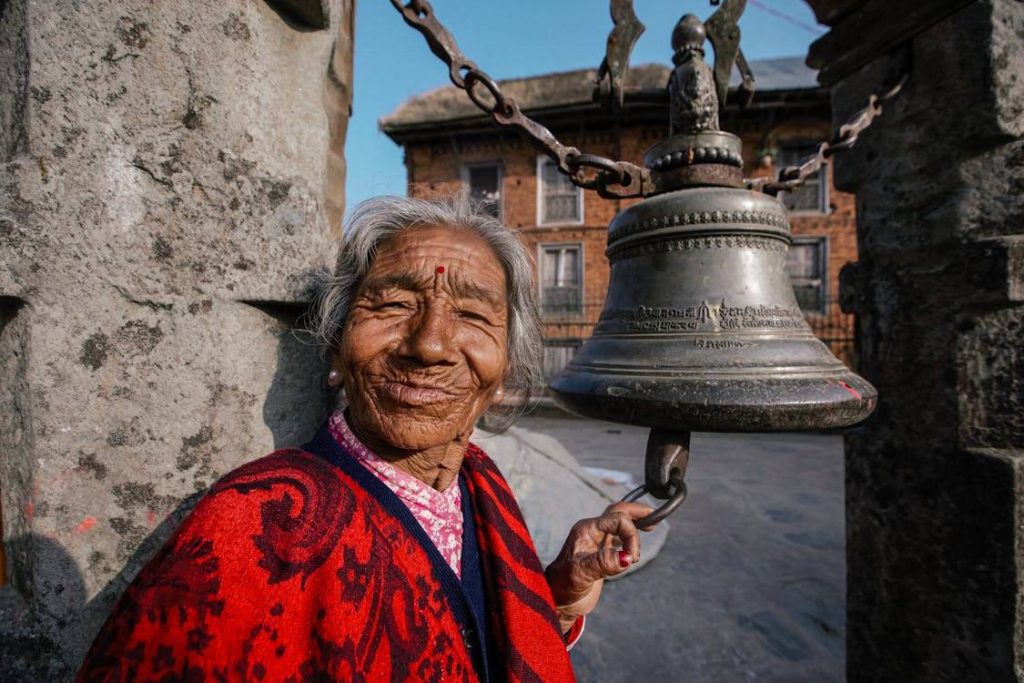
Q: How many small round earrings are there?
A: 2